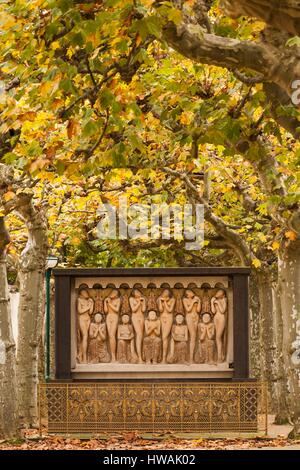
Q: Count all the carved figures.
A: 11